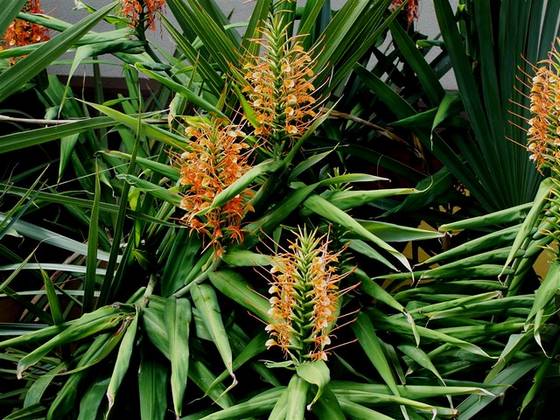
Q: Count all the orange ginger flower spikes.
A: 7